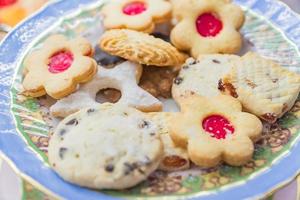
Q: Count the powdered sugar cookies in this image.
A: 1